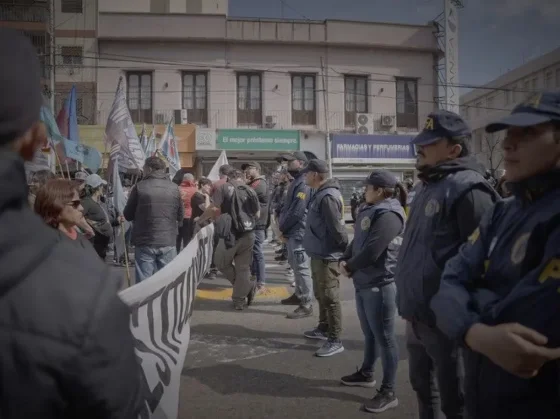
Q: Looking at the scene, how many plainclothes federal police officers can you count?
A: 5